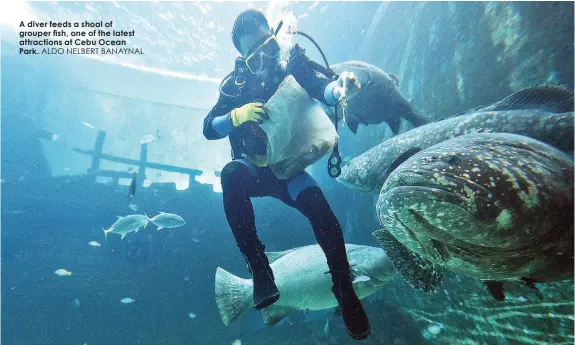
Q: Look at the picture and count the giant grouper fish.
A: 4